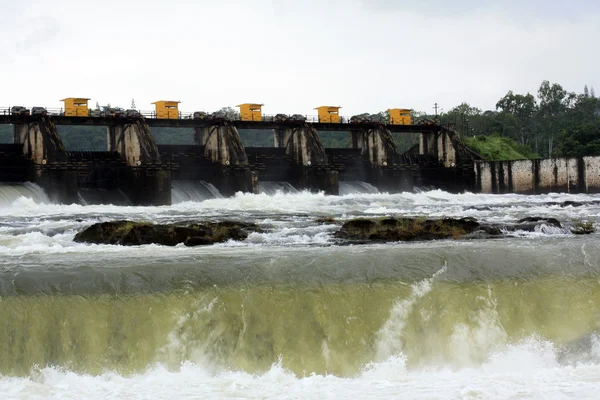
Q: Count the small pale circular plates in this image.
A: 6